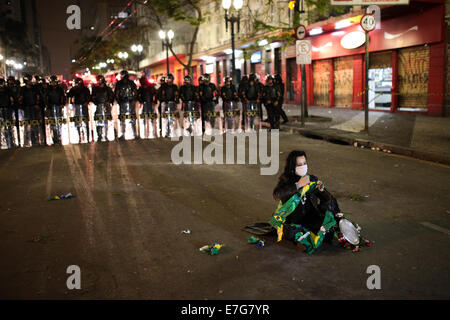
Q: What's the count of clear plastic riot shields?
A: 12